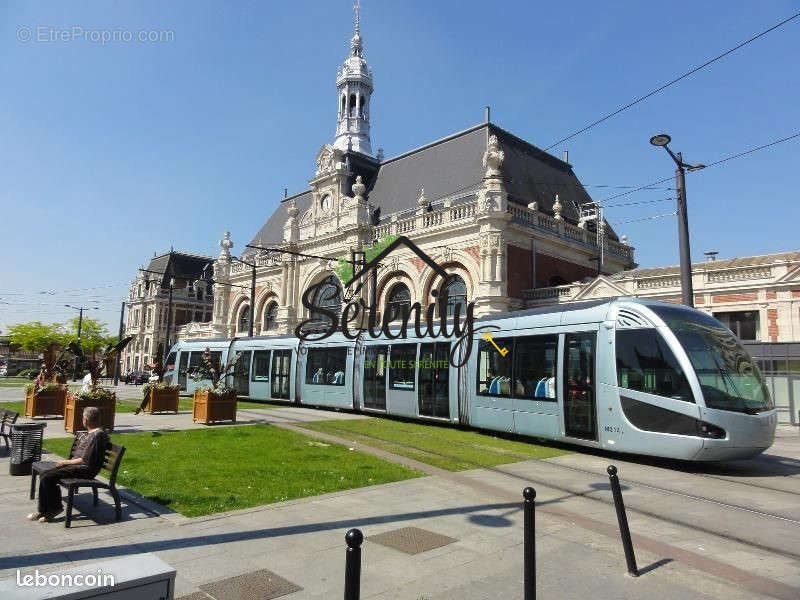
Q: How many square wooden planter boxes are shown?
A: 4